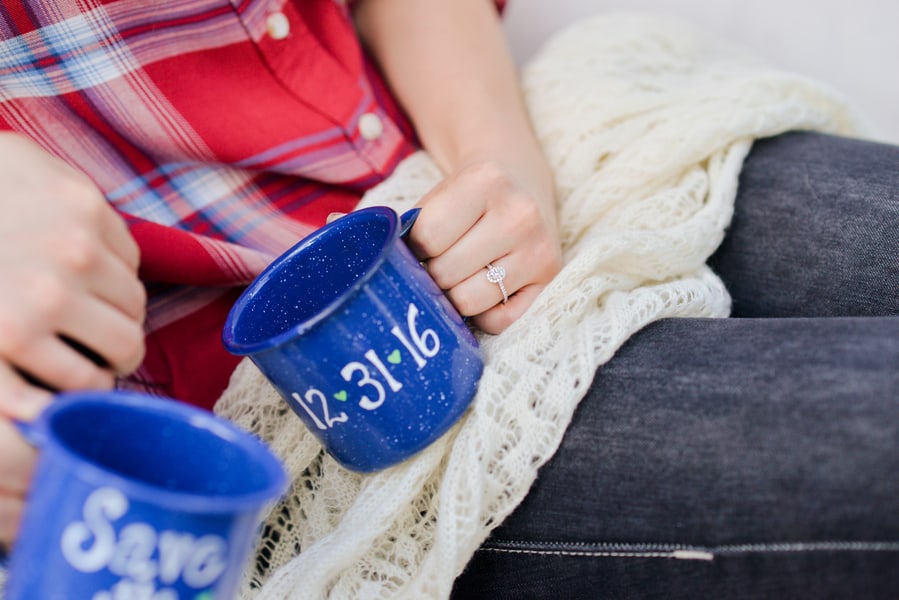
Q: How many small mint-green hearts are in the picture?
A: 2